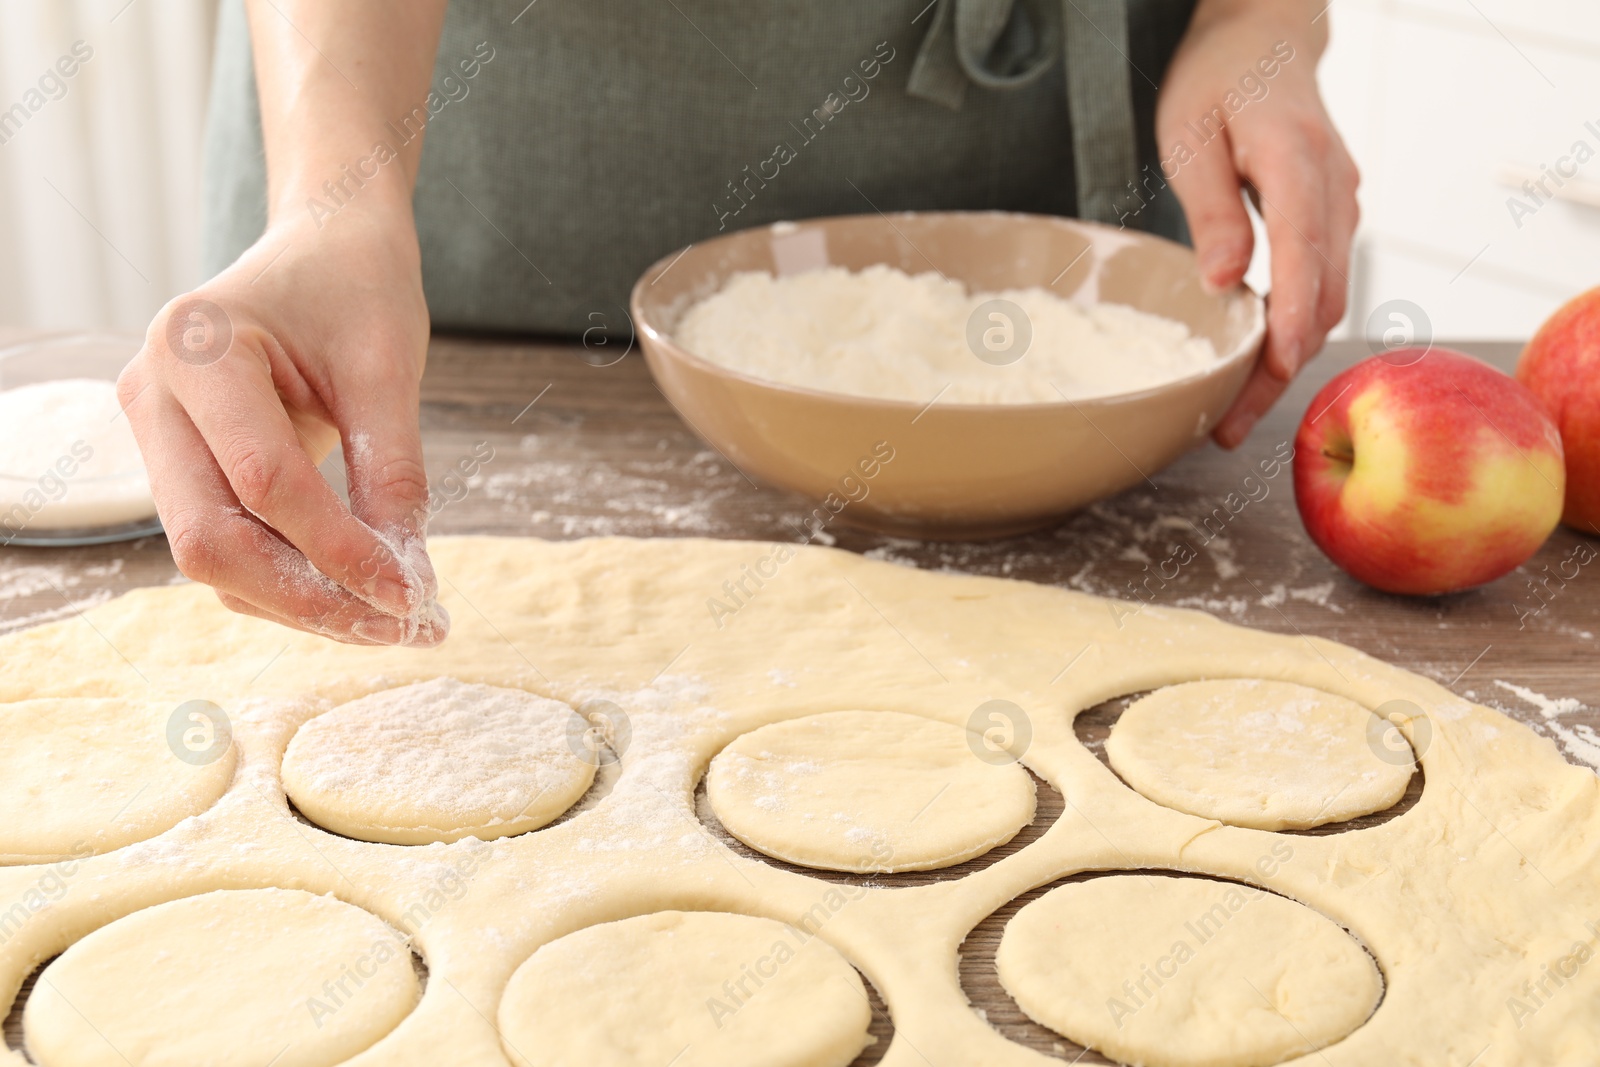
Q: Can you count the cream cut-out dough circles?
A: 7